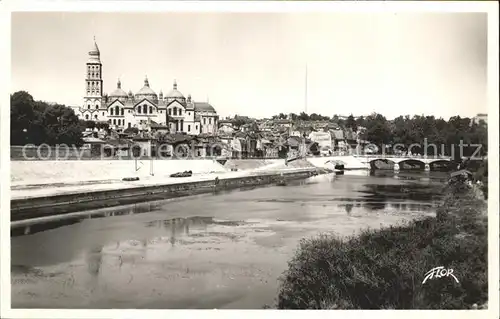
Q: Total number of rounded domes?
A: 3